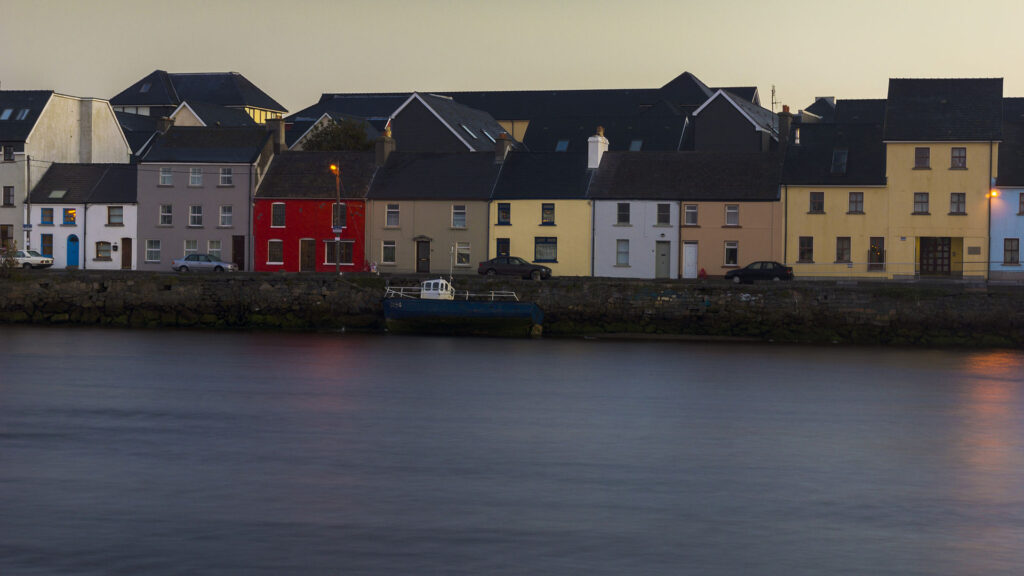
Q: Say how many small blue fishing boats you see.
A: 1